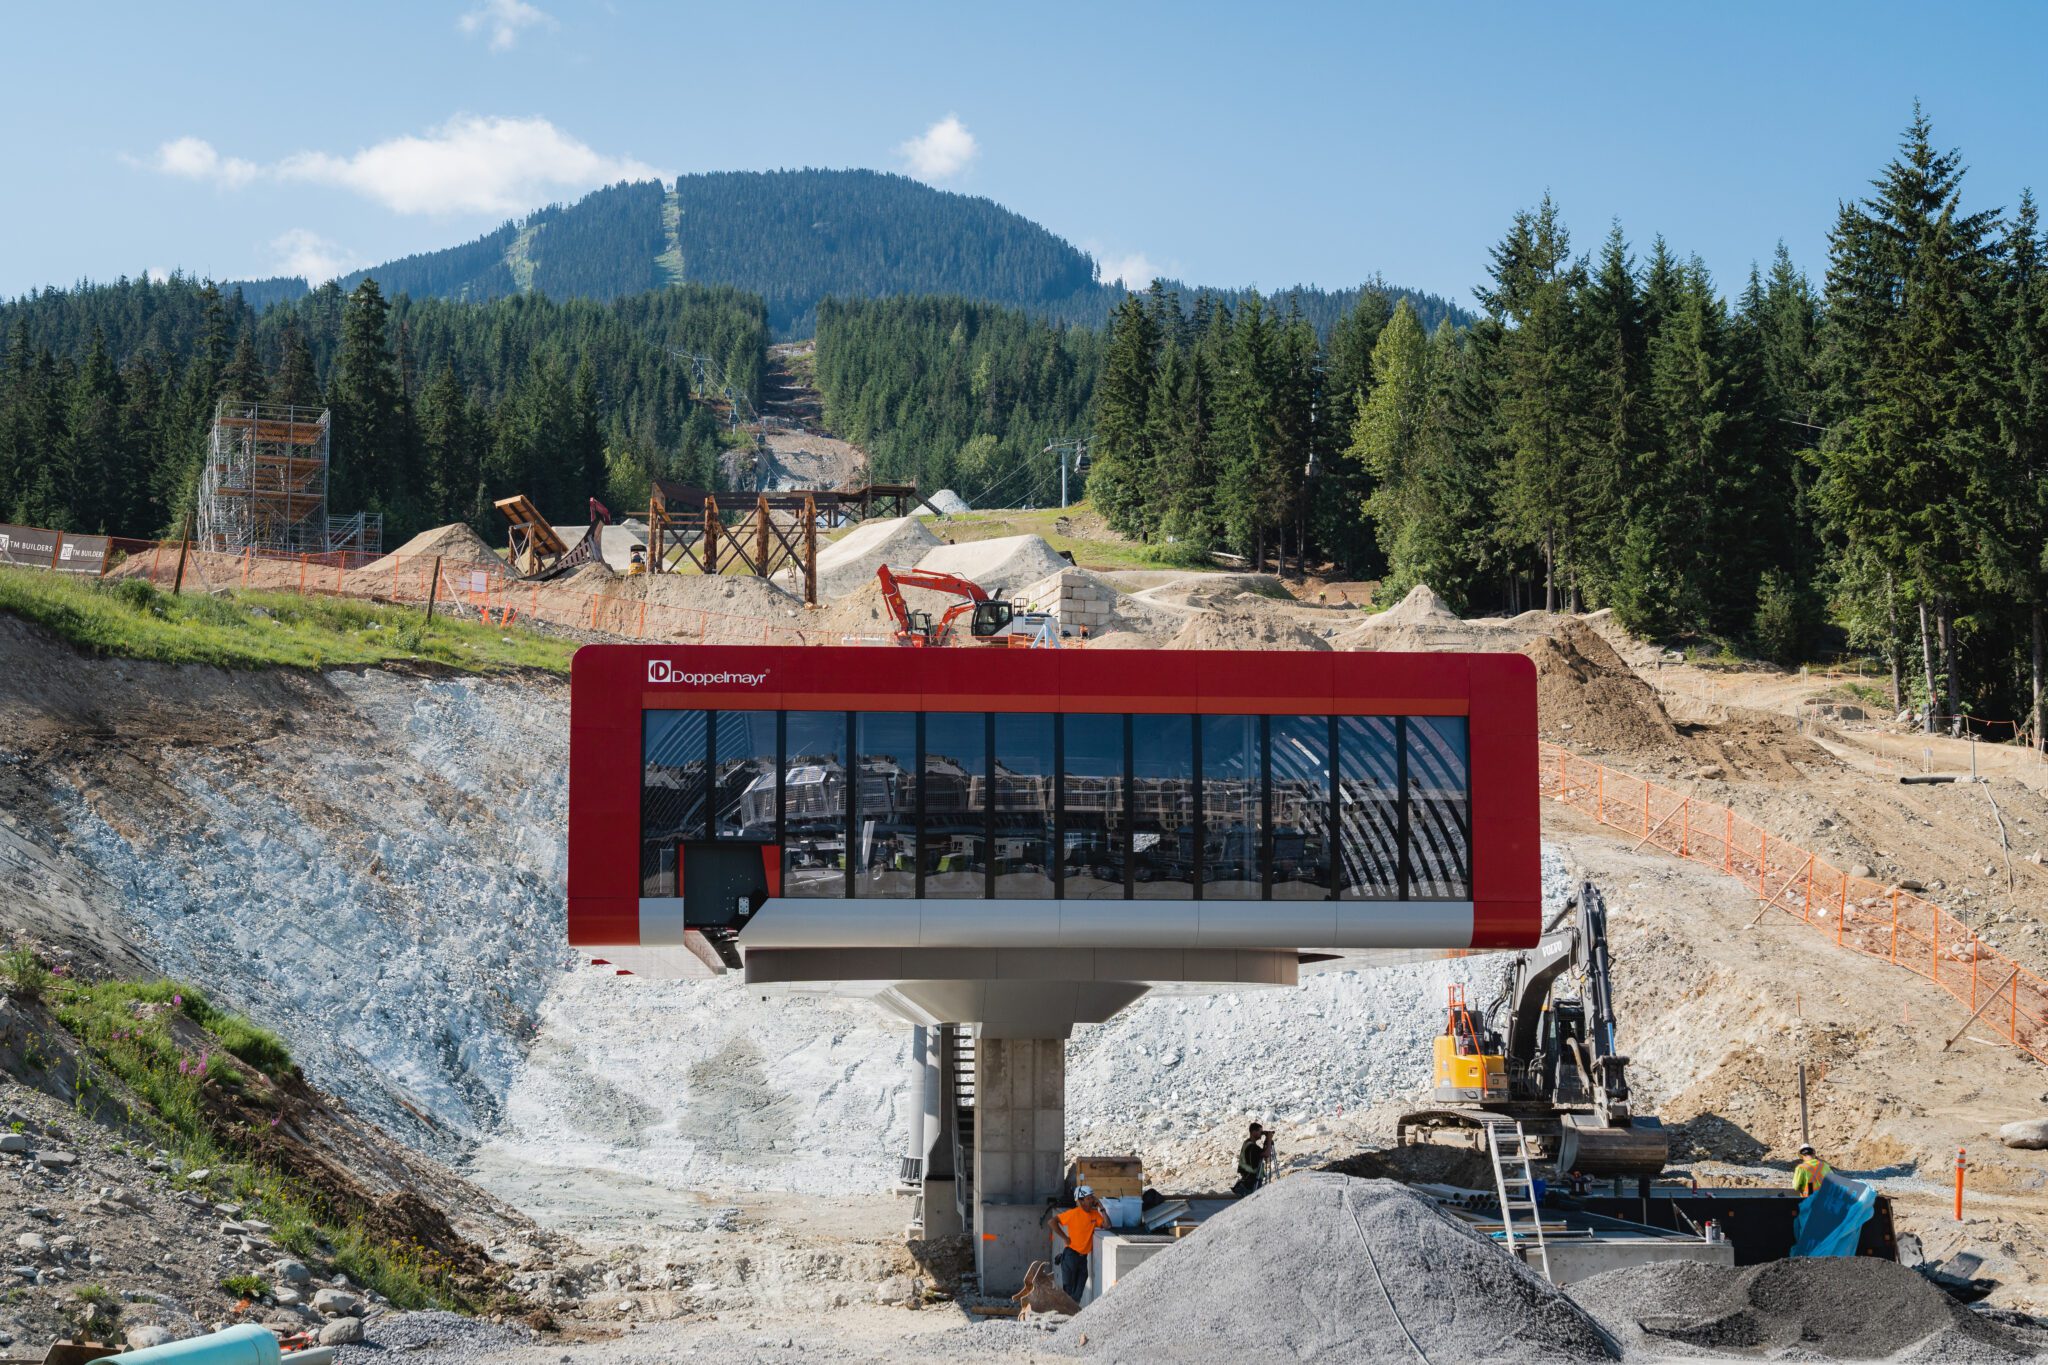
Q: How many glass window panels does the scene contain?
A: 12